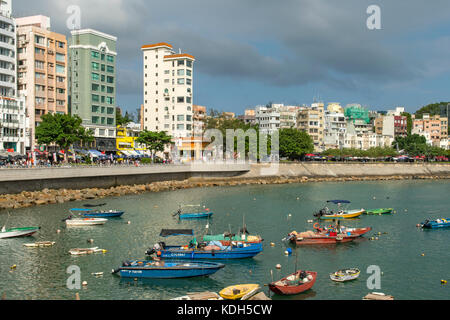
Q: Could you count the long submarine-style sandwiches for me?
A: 0